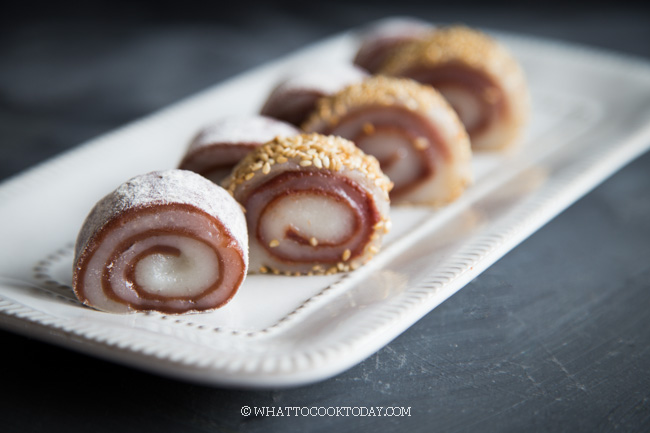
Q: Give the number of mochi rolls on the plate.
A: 7